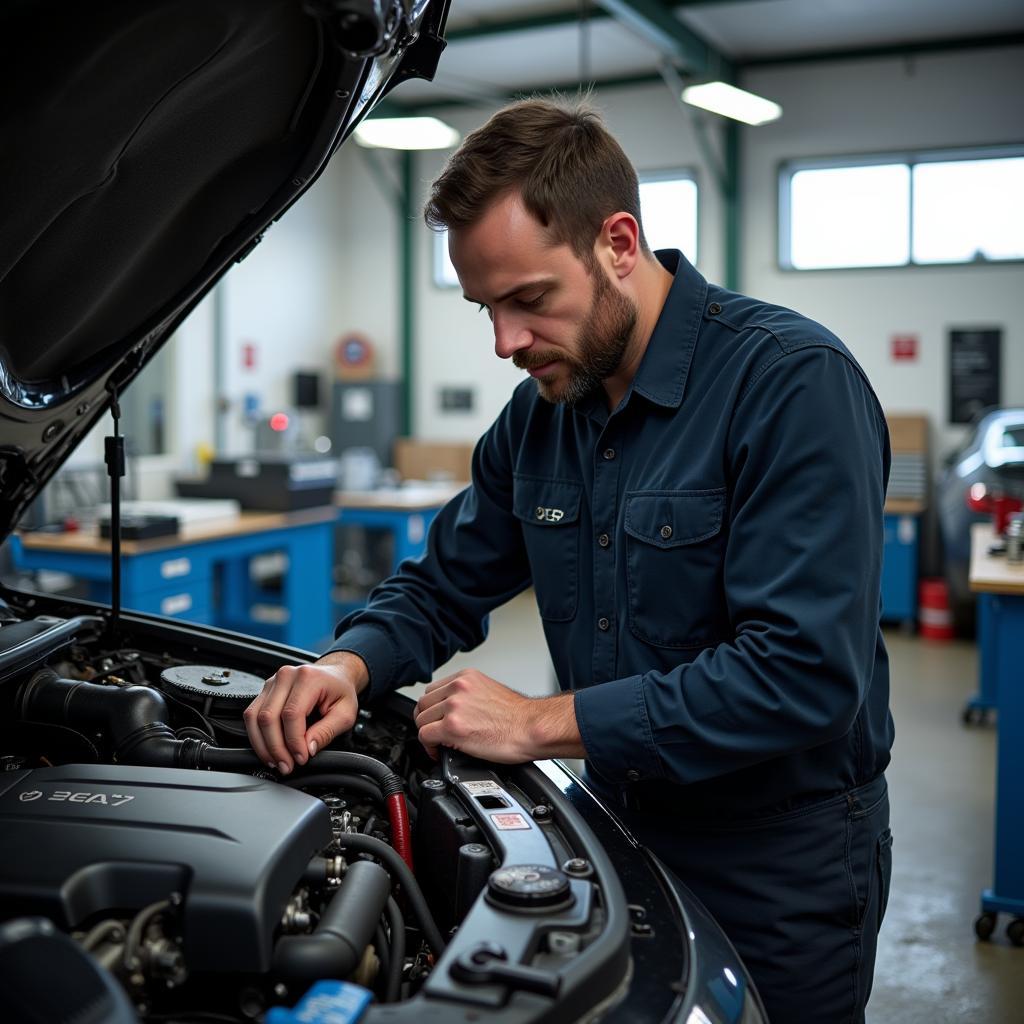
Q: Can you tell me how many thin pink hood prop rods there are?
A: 0